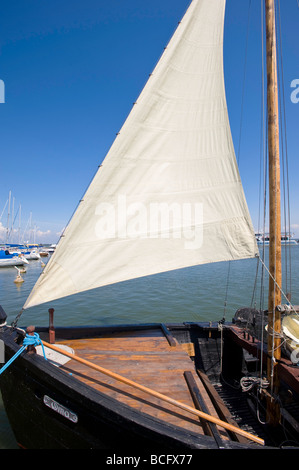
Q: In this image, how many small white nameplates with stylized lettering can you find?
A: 1